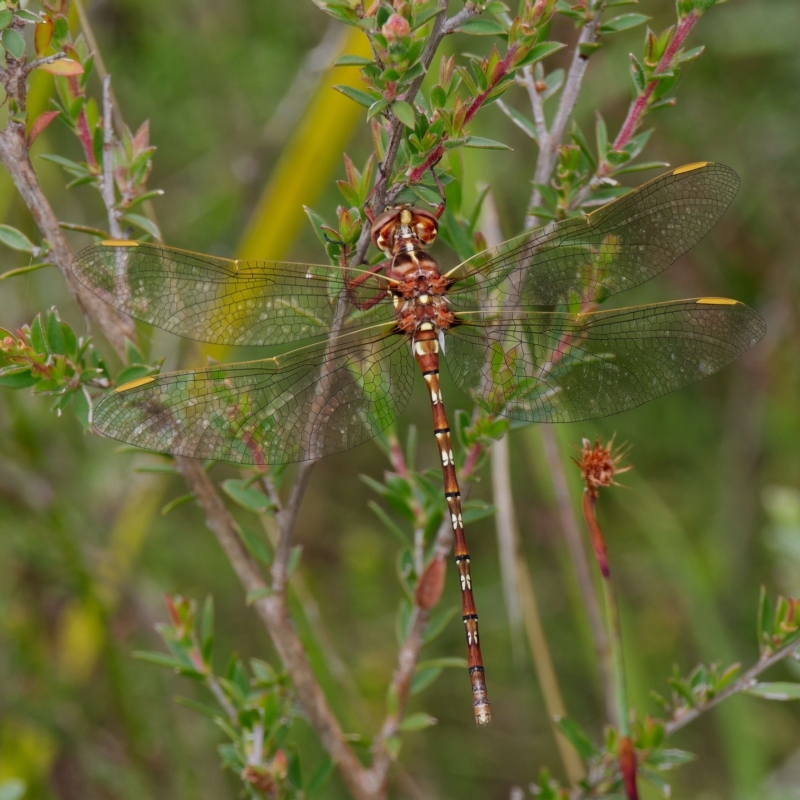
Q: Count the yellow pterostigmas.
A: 4